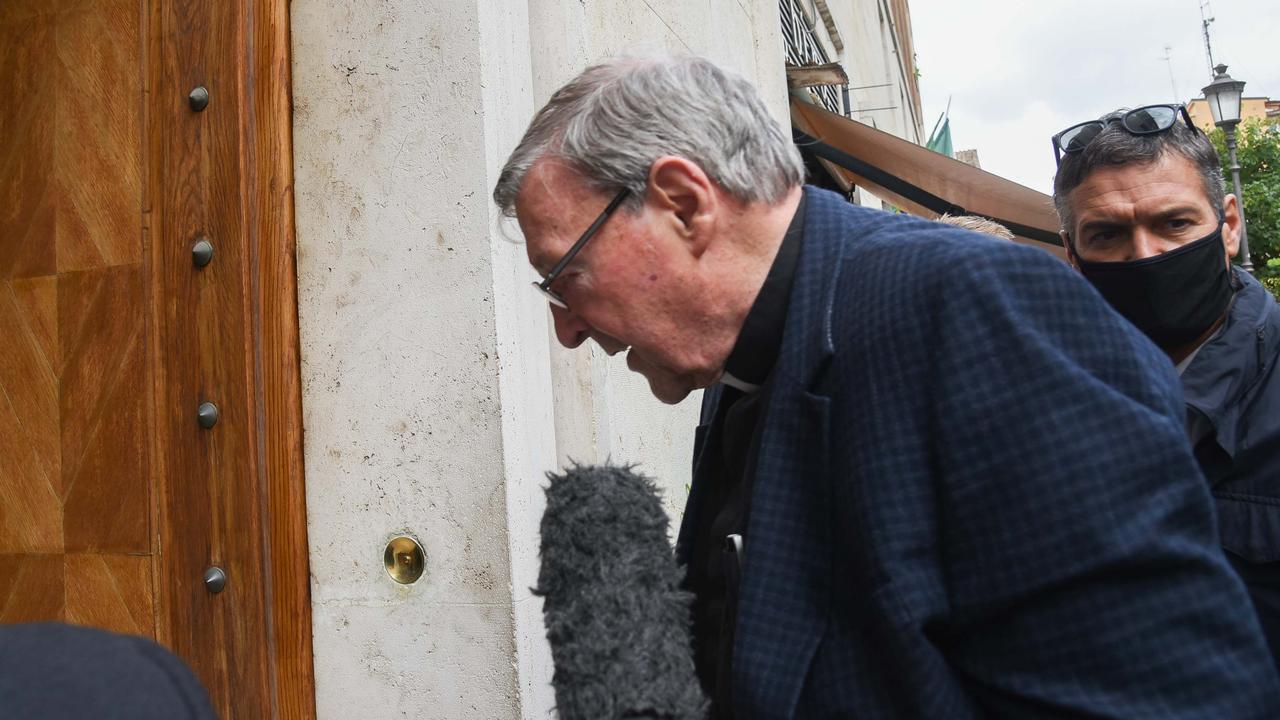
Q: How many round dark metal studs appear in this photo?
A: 4